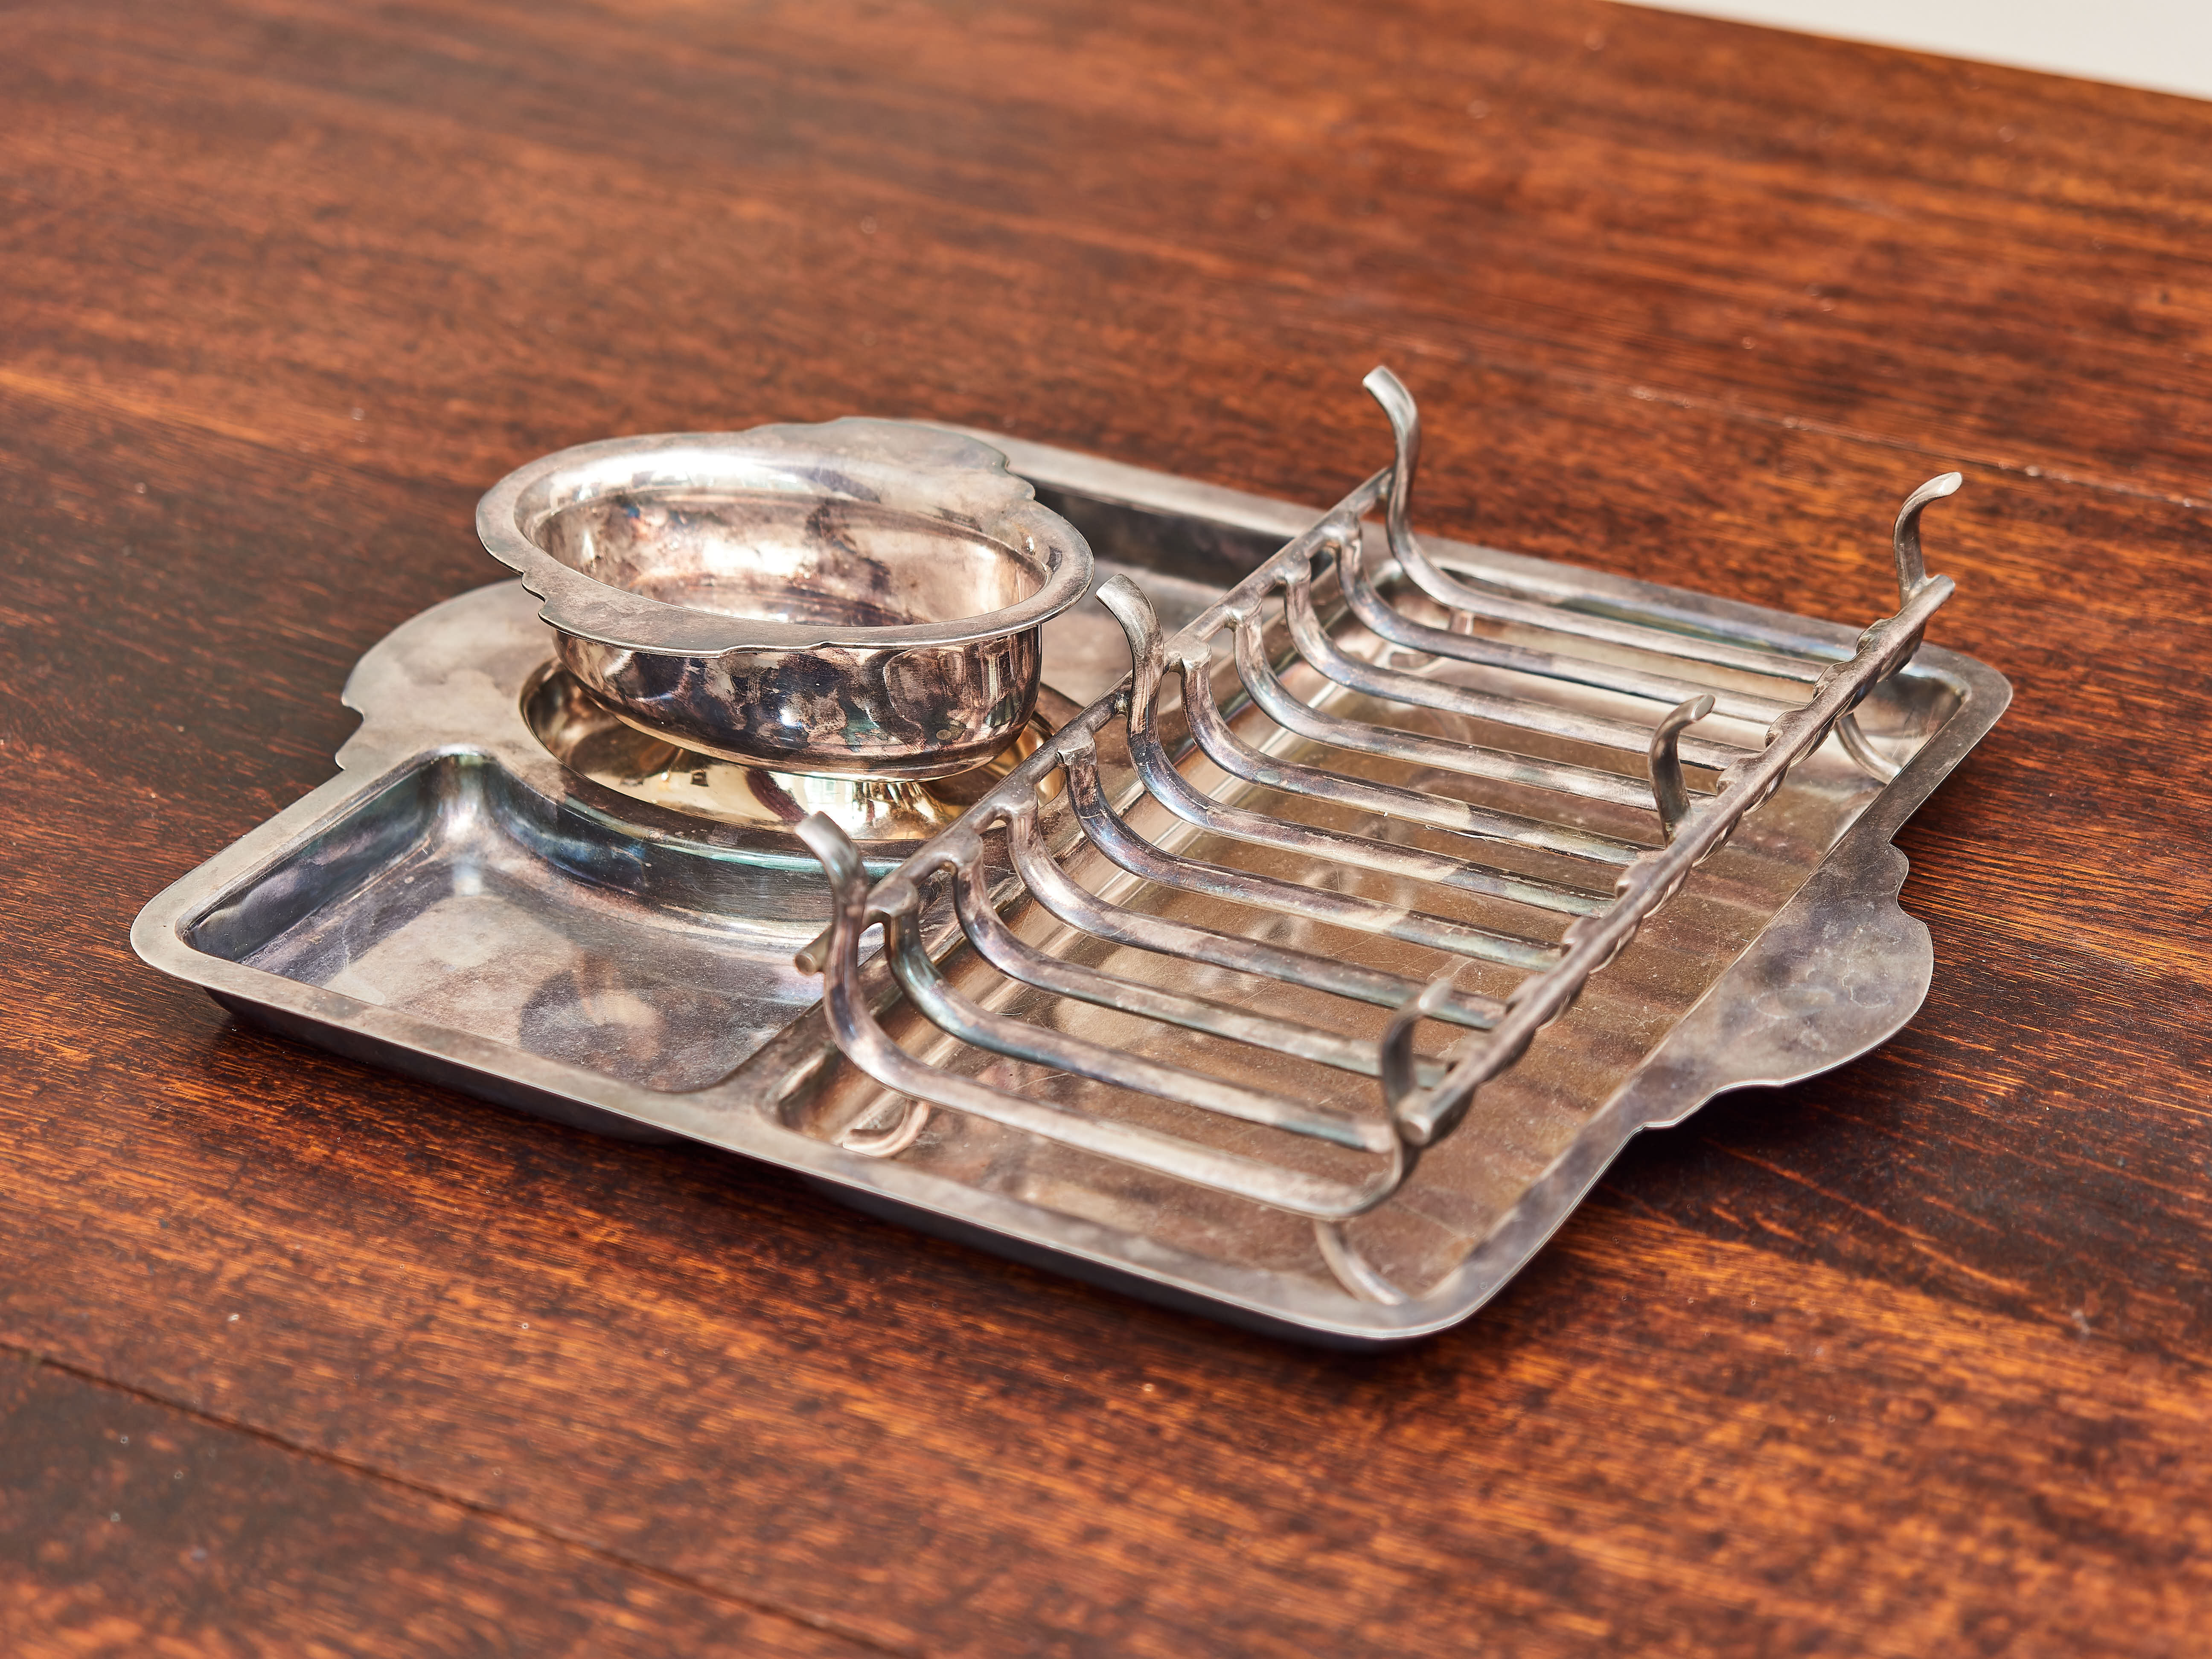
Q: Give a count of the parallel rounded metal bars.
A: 11